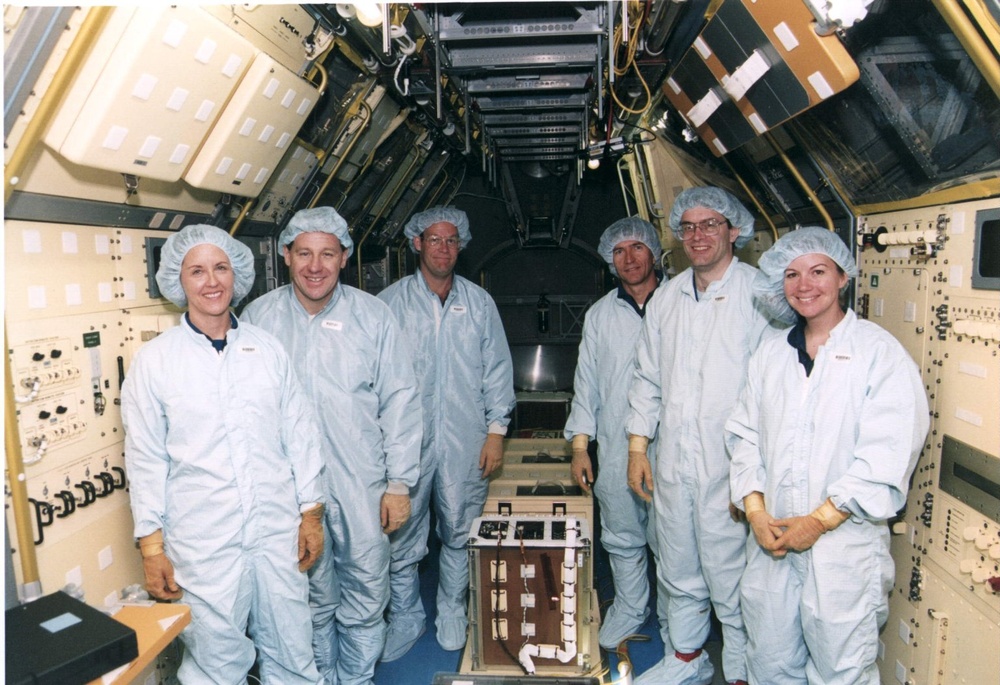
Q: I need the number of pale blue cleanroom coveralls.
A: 6